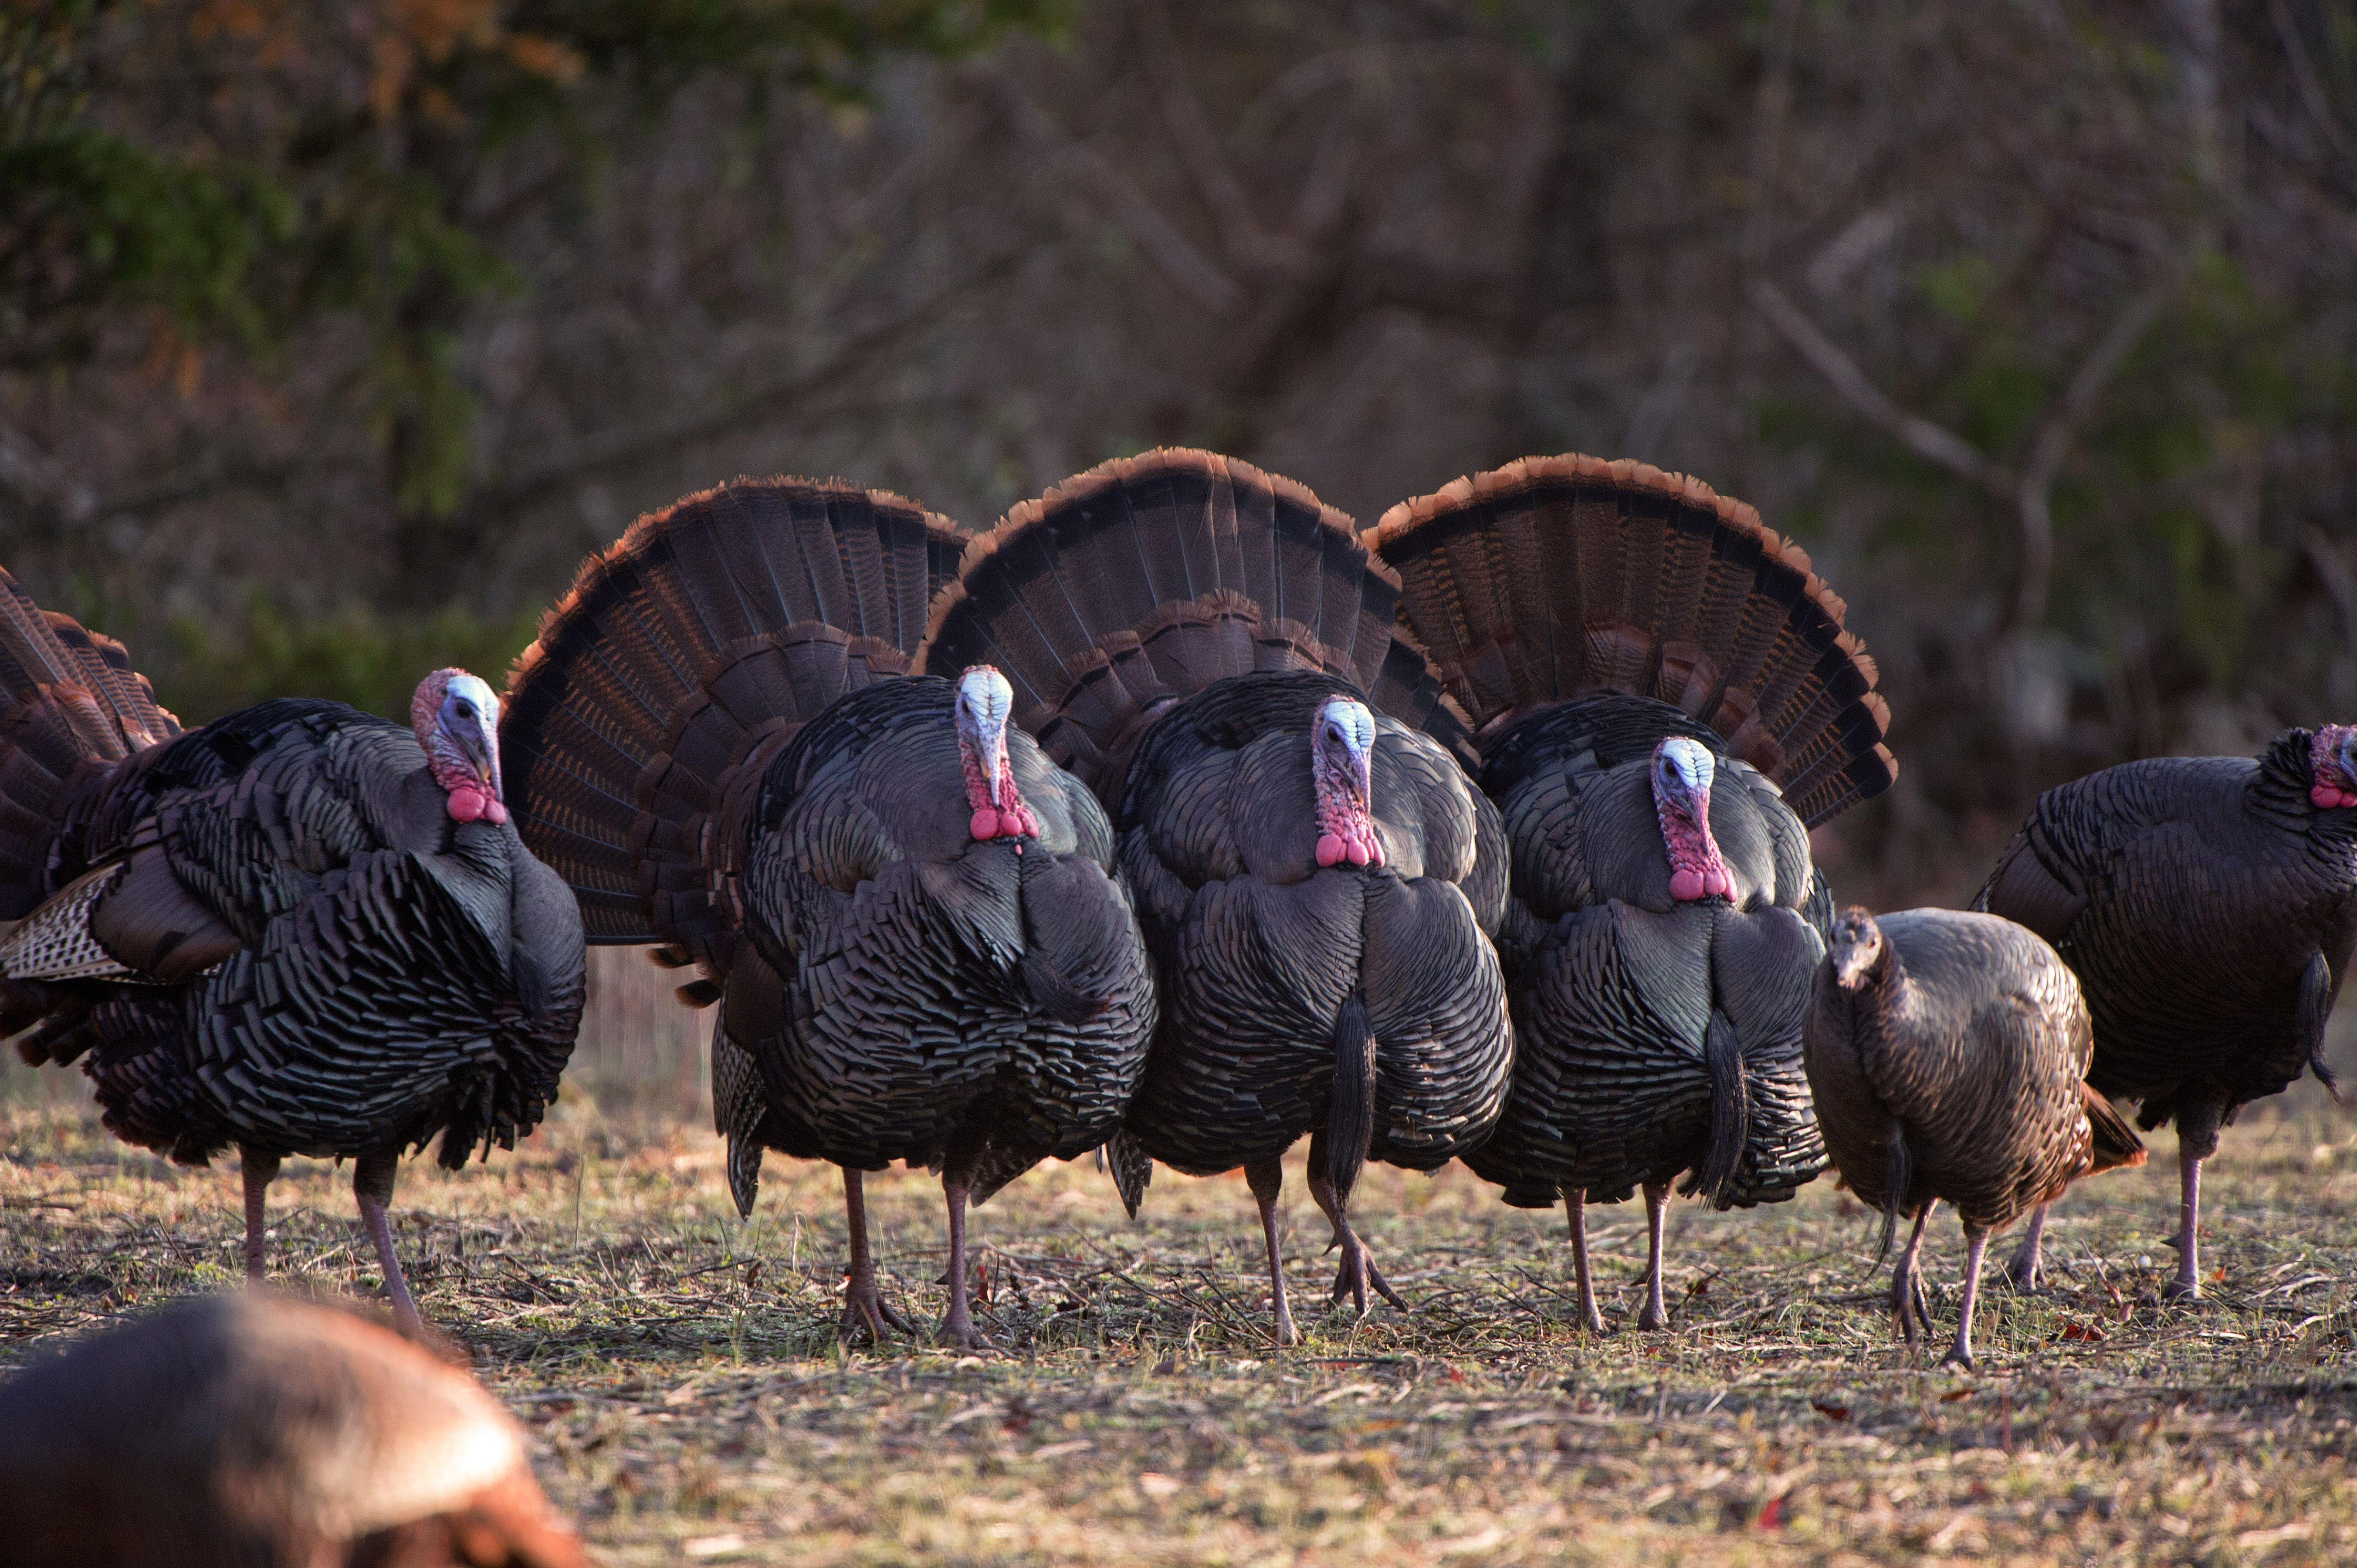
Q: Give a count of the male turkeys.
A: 5